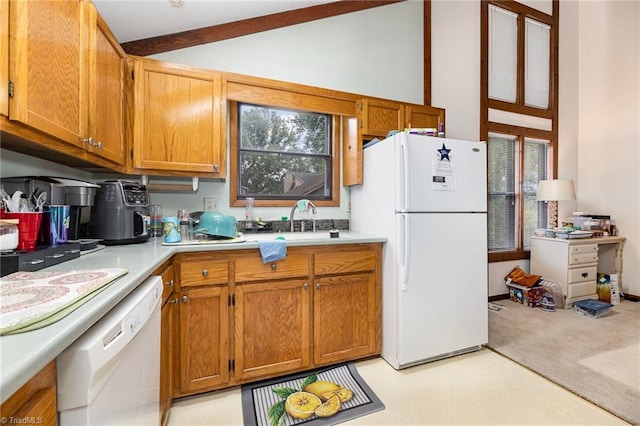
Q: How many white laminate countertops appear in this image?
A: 1